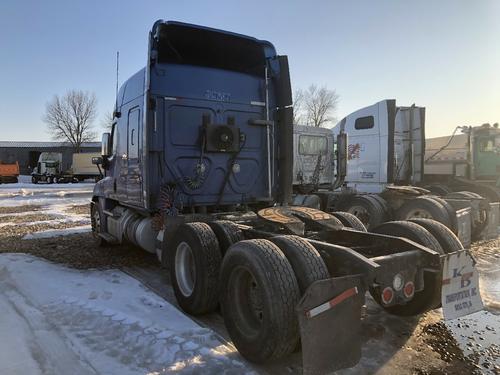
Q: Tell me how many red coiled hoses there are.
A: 1